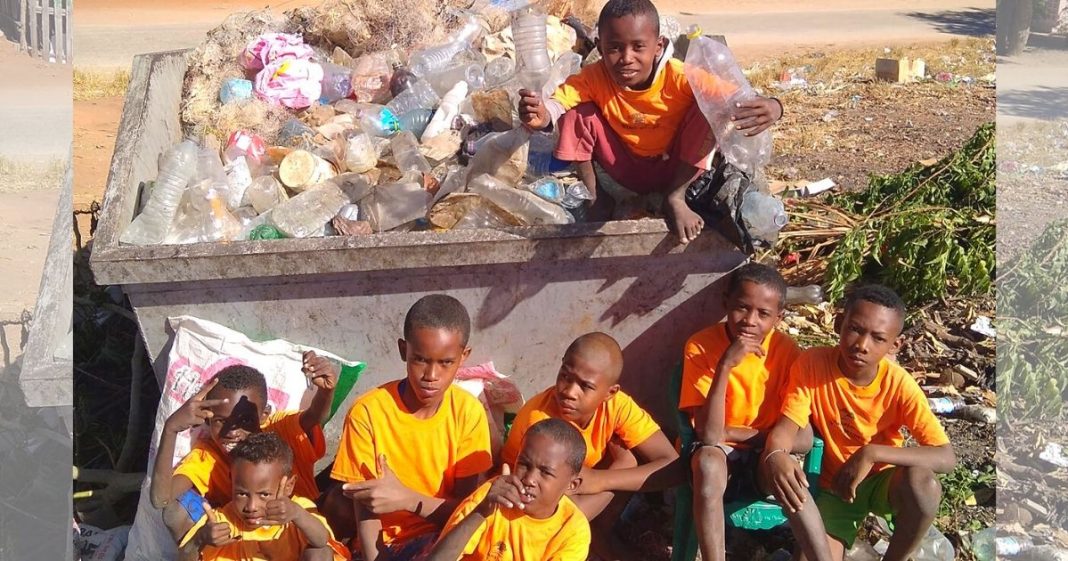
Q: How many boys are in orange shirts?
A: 8